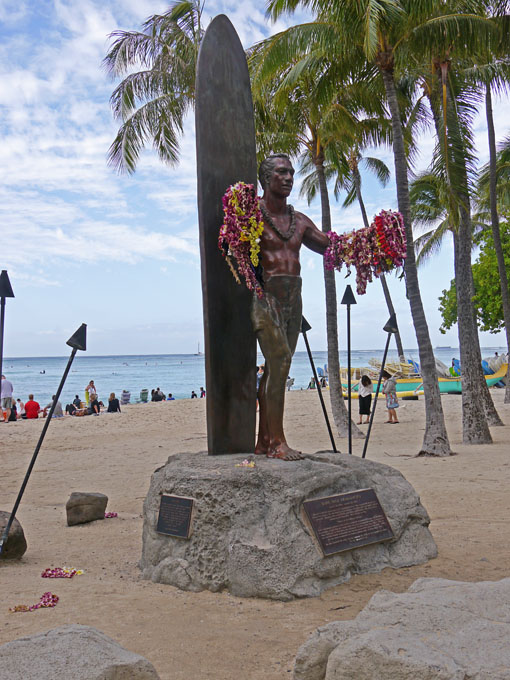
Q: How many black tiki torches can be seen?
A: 5